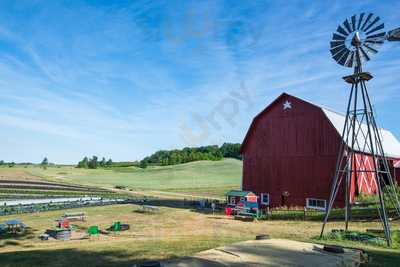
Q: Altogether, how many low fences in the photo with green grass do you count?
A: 1